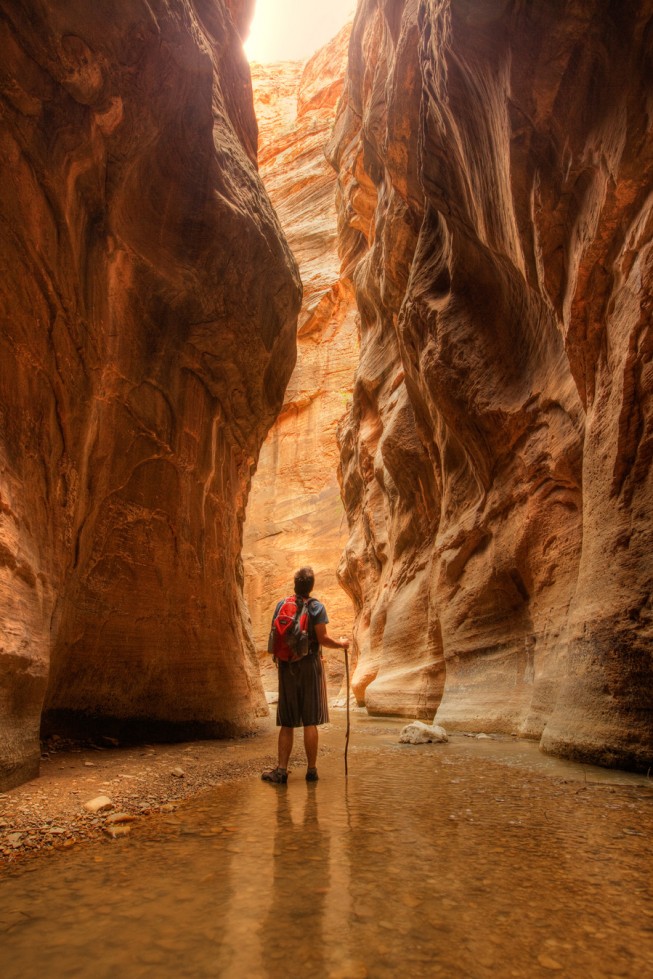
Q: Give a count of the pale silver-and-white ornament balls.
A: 0